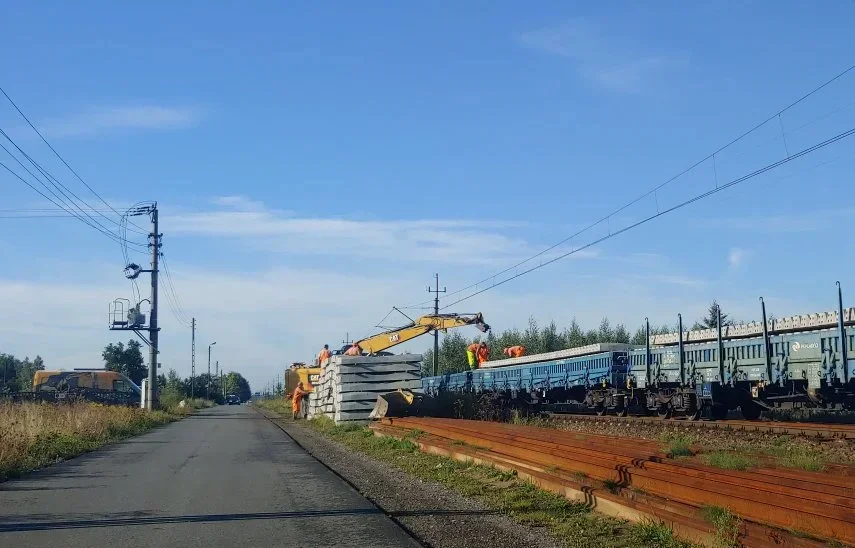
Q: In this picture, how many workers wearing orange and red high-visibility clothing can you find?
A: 6